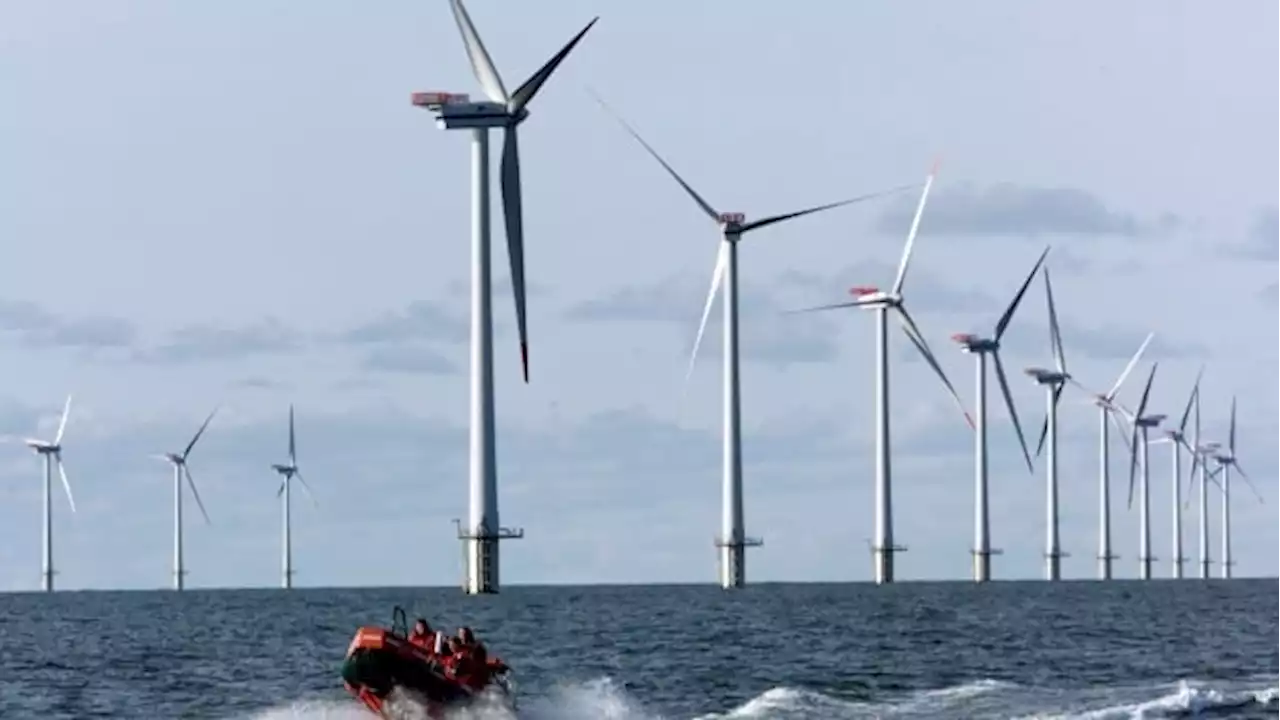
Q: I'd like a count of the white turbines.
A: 13